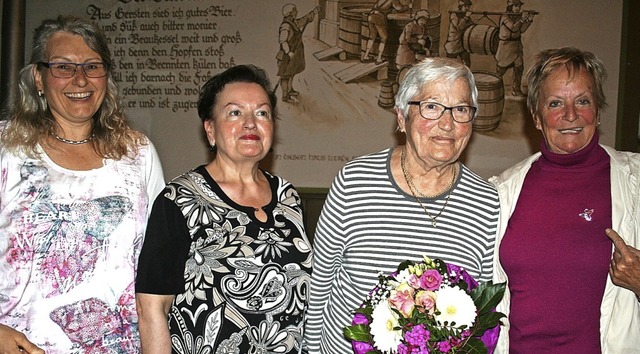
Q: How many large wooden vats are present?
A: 2